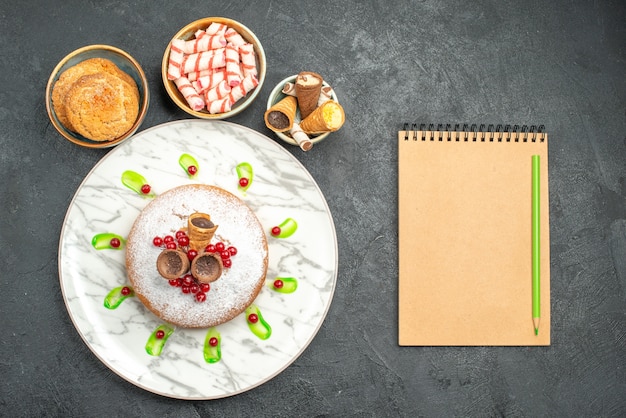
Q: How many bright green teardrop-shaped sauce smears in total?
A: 10